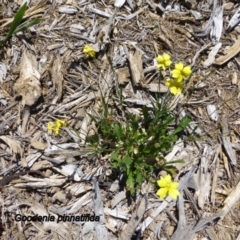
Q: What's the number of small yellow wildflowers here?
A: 6